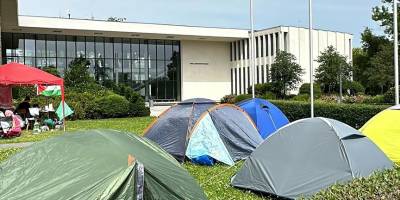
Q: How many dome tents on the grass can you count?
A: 5